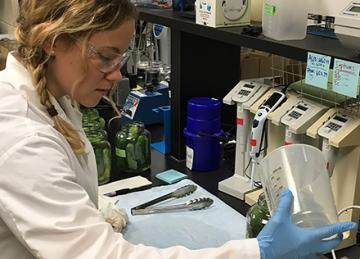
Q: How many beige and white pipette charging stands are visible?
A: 4